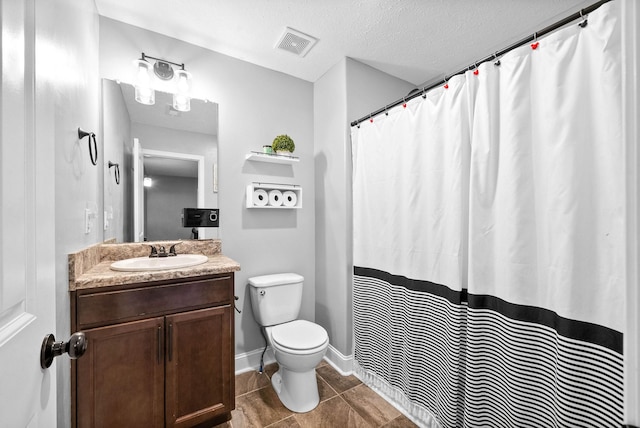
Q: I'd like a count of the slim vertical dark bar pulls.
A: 2